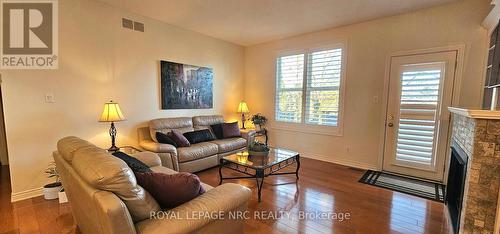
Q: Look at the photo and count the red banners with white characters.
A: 0